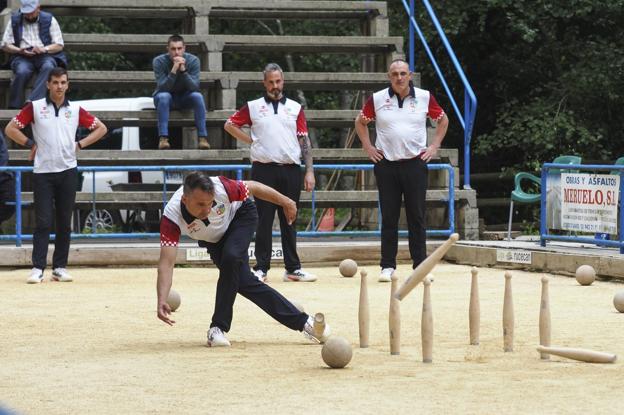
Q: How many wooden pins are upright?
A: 6